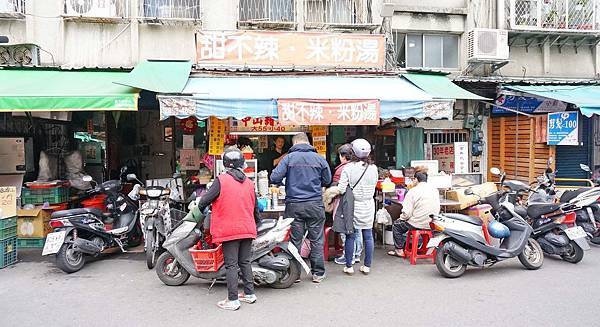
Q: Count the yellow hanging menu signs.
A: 2